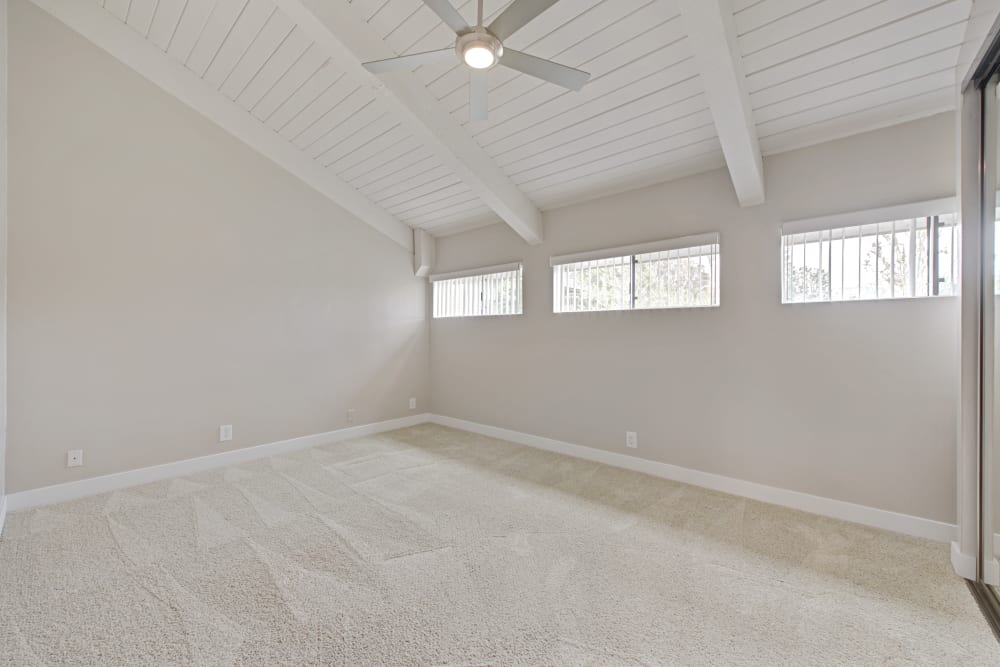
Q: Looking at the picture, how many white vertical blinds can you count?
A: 3